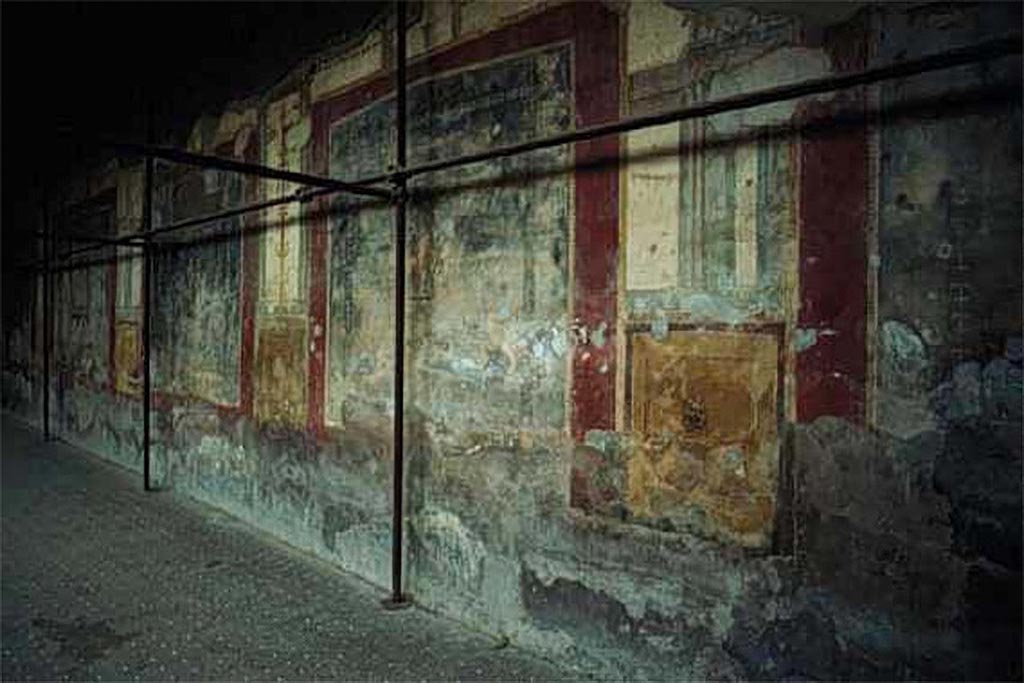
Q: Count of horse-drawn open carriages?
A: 0